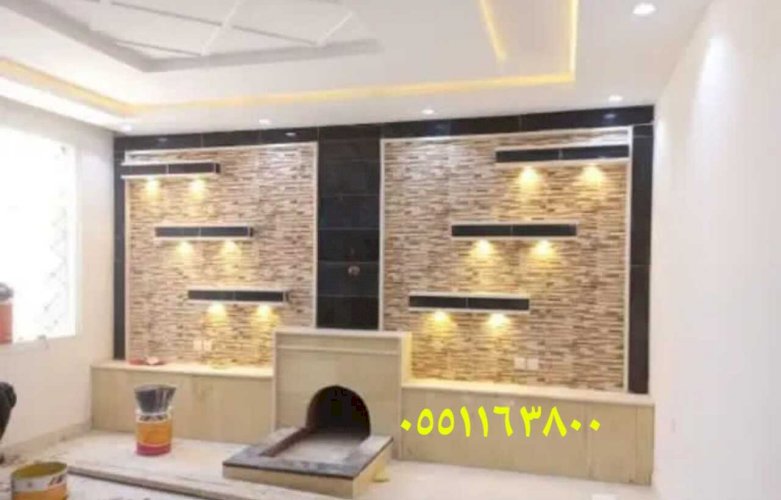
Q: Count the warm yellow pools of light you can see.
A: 12